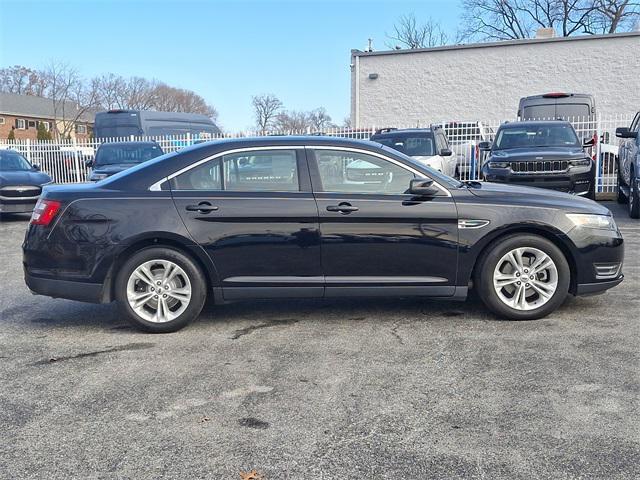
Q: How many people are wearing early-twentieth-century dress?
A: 0